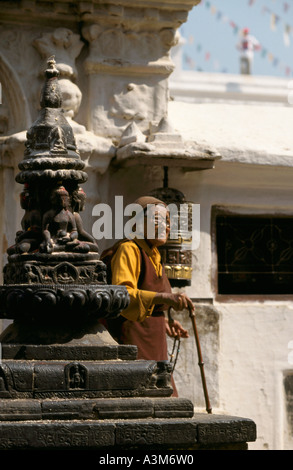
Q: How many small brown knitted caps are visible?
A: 1